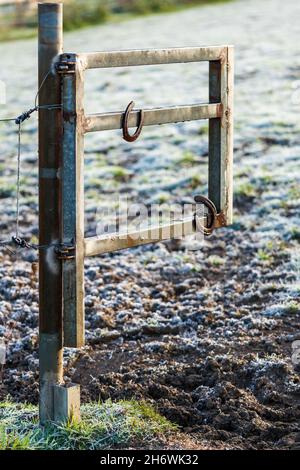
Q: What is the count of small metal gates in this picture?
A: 1